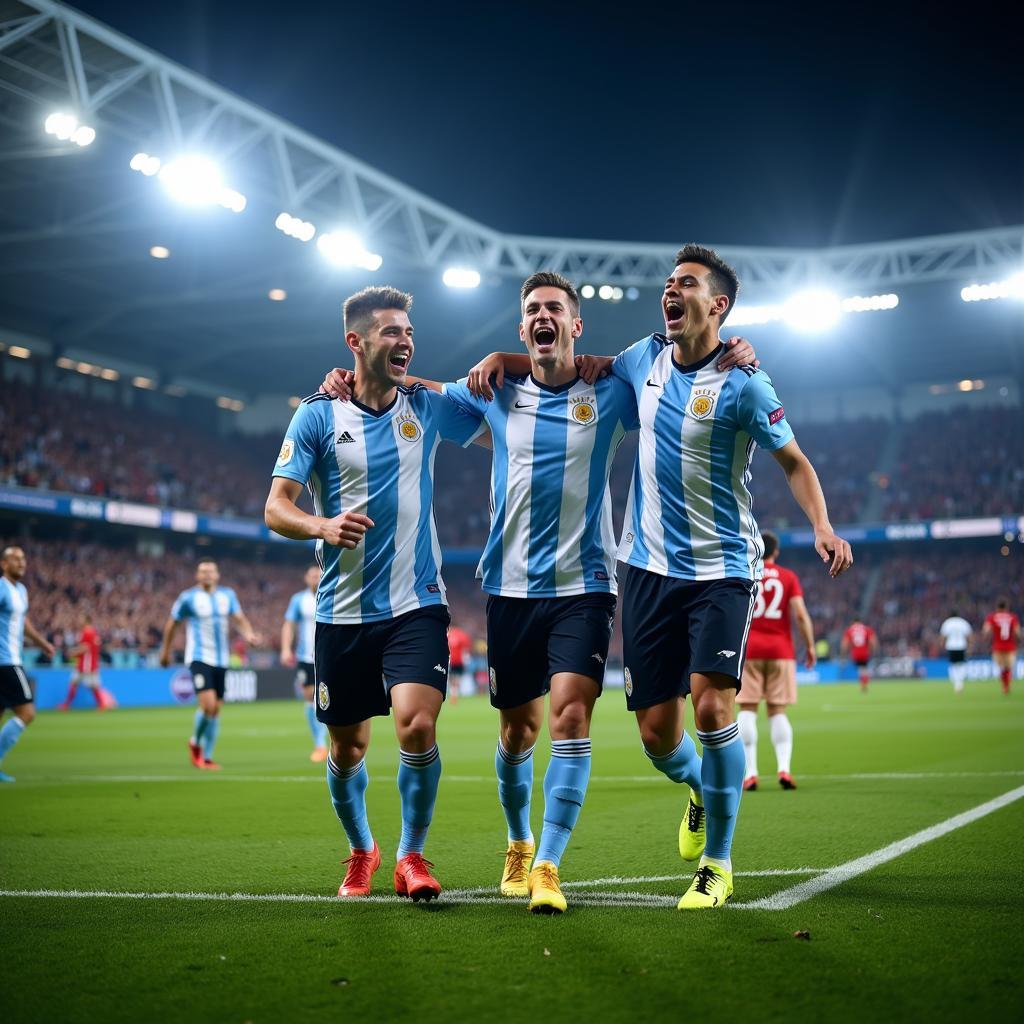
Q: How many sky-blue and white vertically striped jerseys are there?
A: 6